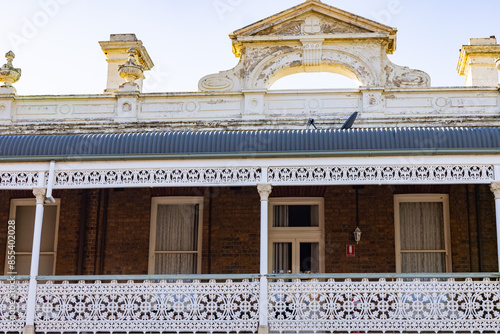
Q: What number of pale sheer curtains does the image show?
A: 2